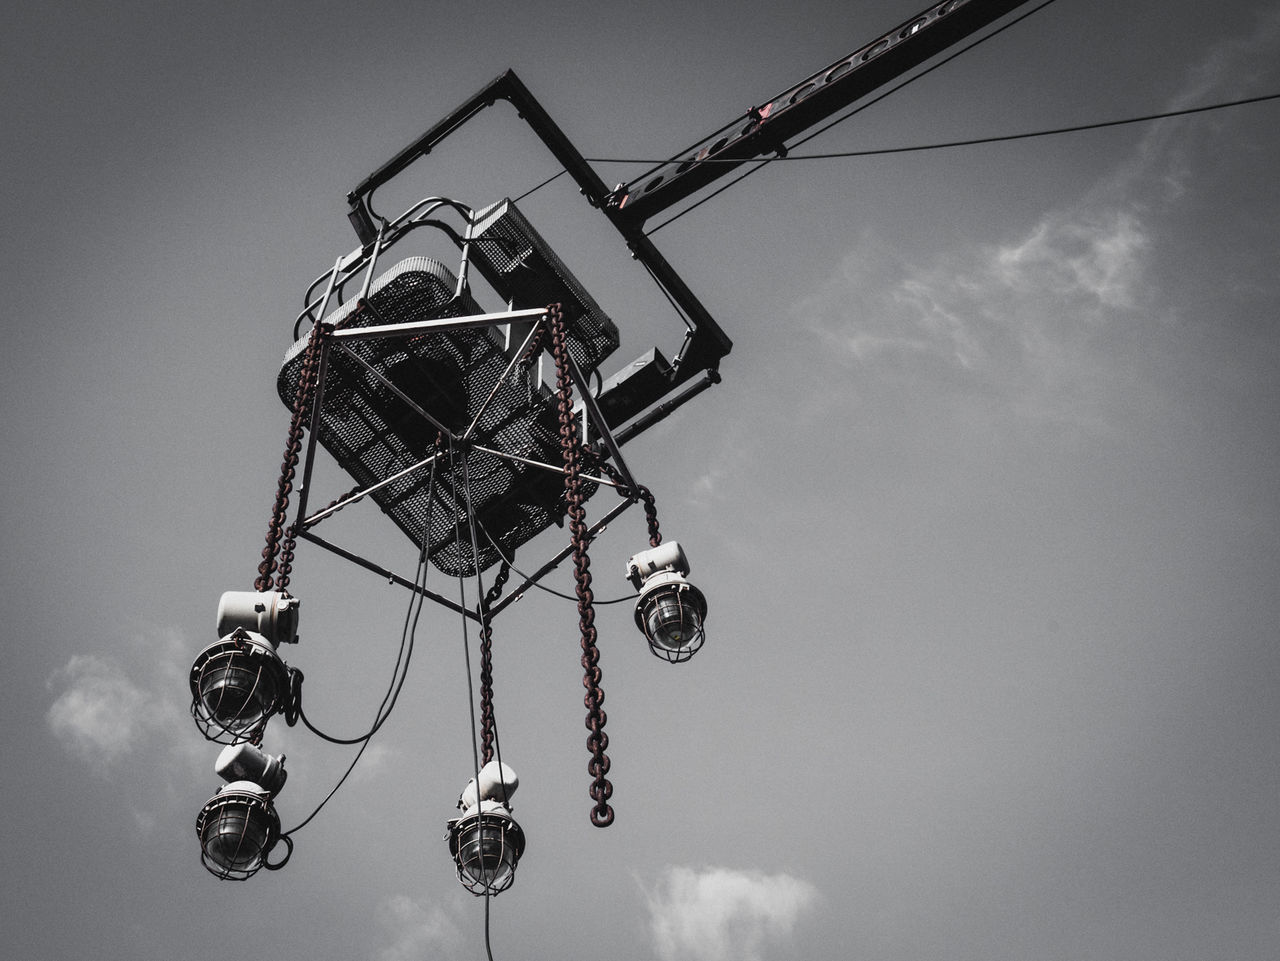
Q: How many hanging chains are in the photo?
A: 5